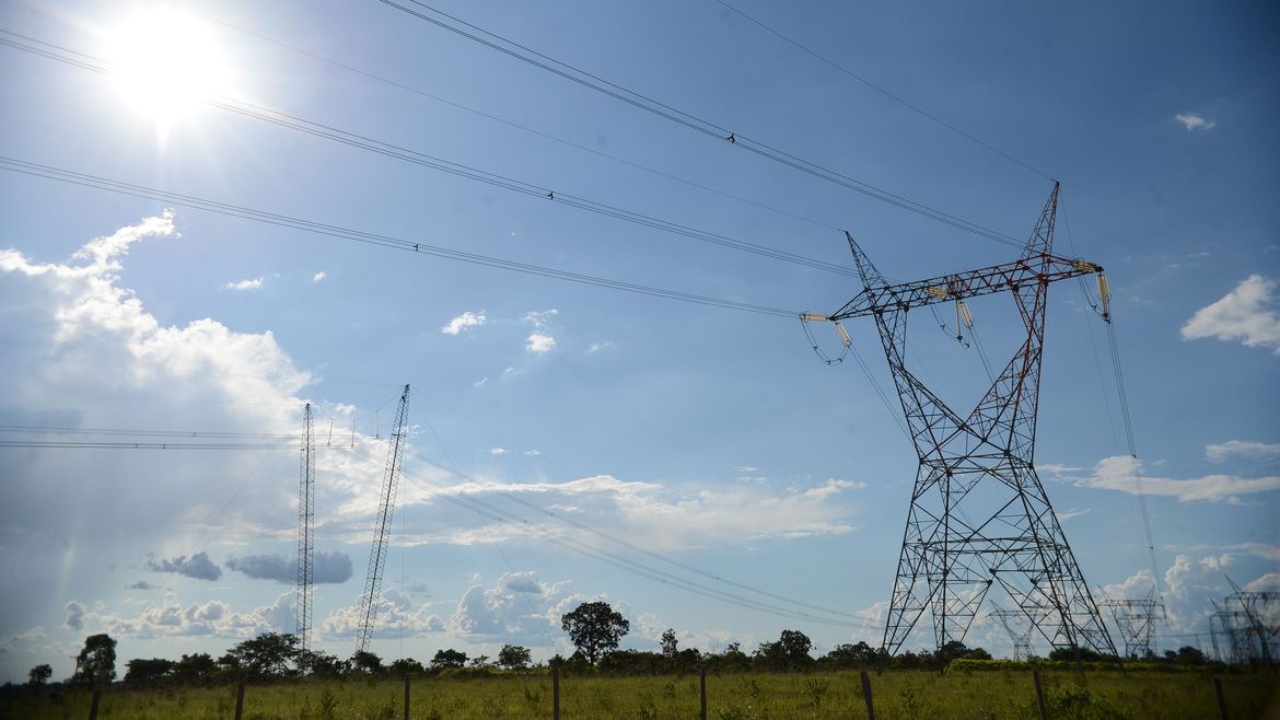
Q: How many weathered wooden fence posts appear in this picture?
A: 8